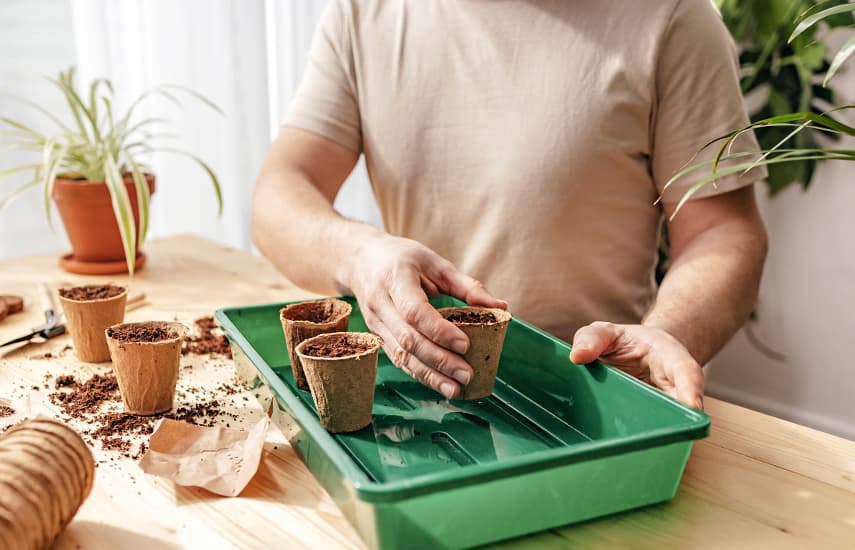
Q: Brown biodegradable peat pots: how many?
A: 5